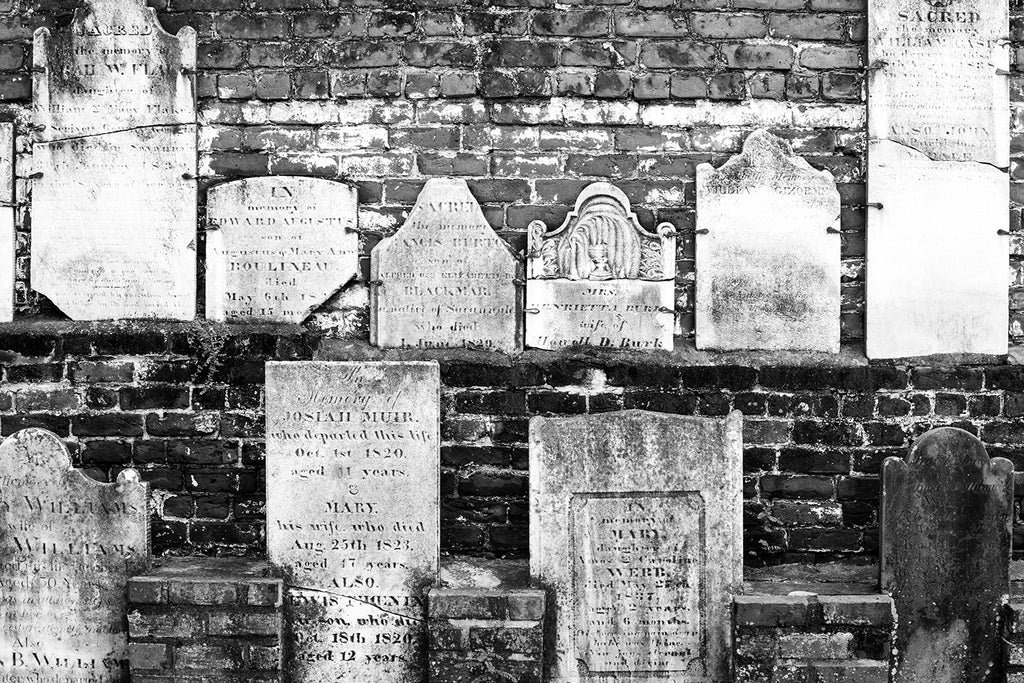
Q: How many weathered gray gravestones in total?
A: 11